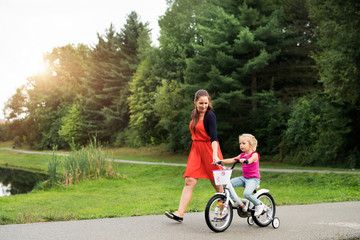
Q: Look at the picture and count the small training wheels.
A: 2